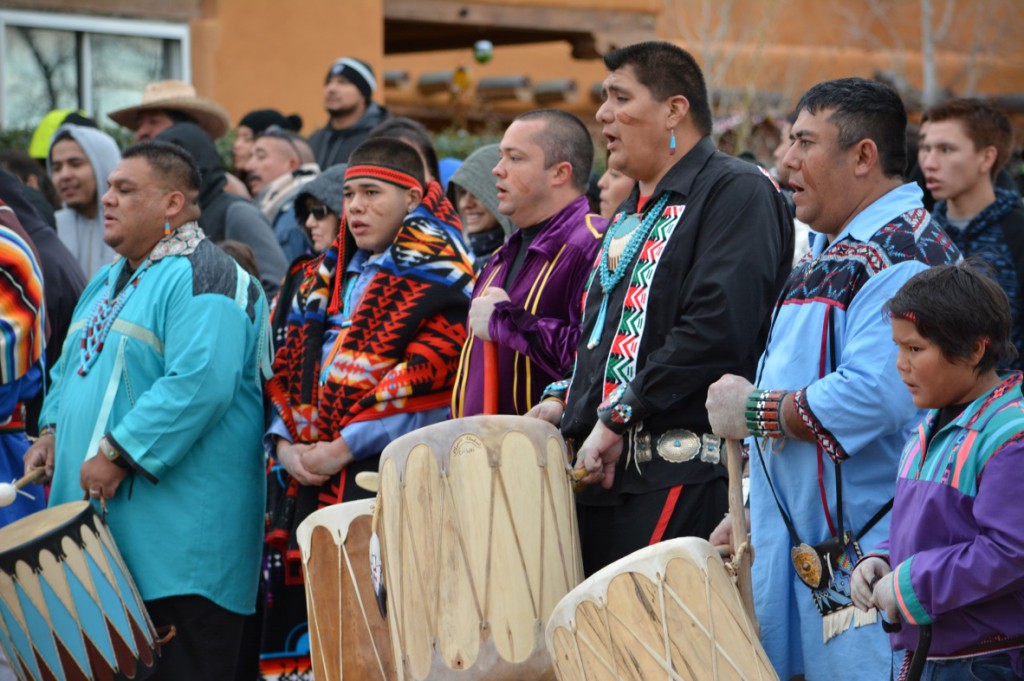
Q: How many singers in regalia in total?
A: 6